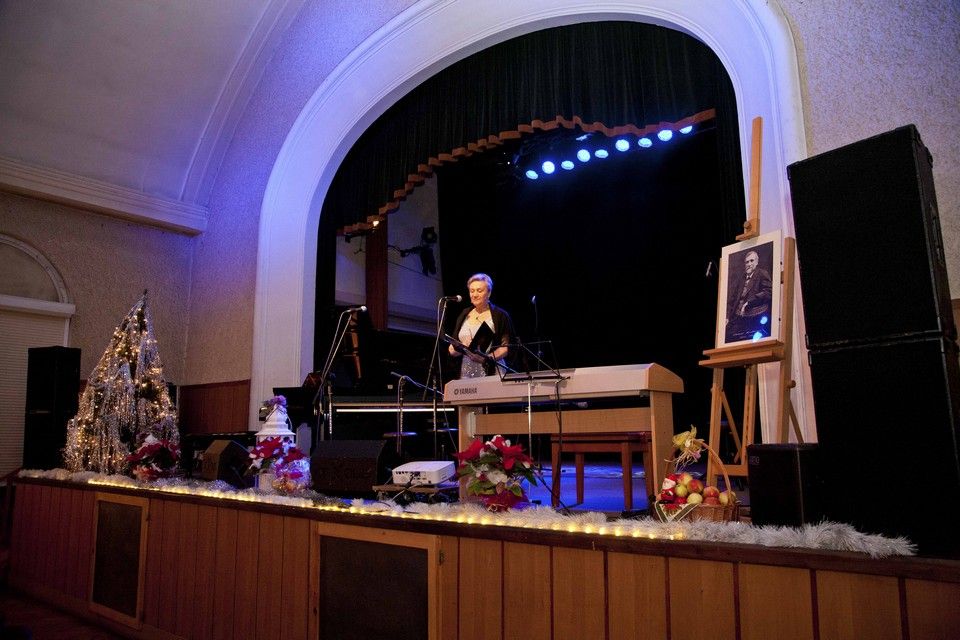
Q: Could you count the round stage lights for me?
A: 9